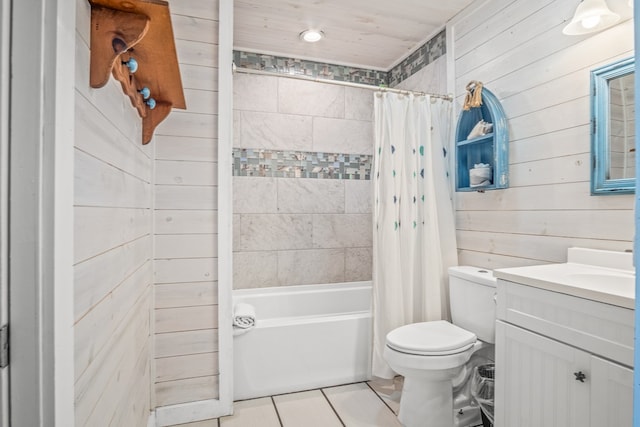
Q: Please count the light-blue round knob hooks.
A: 3